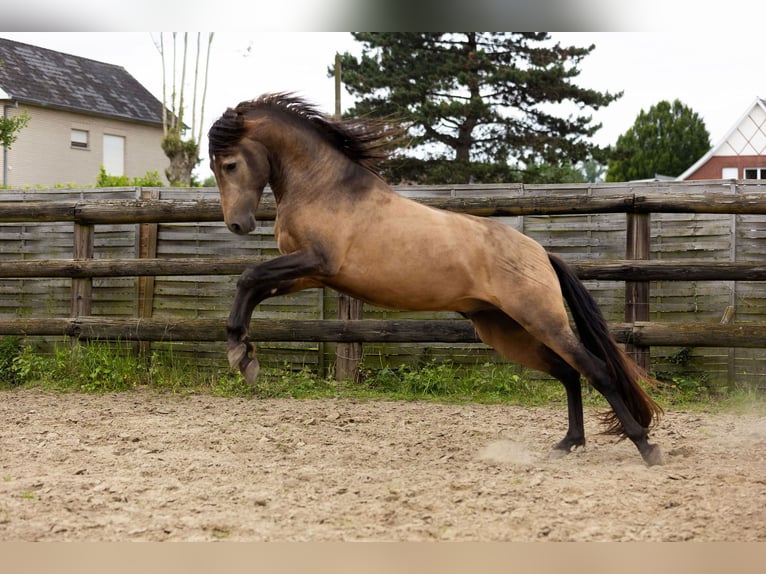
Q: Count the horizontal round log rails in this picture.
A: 3